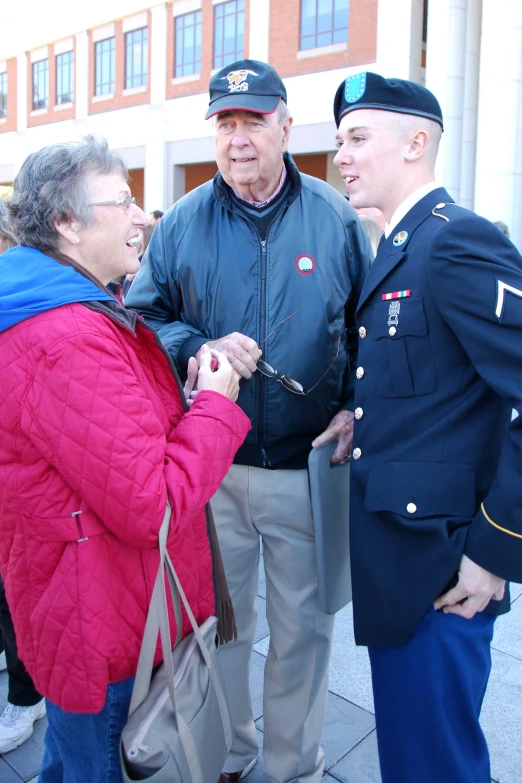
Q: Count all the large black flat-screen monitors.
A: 0